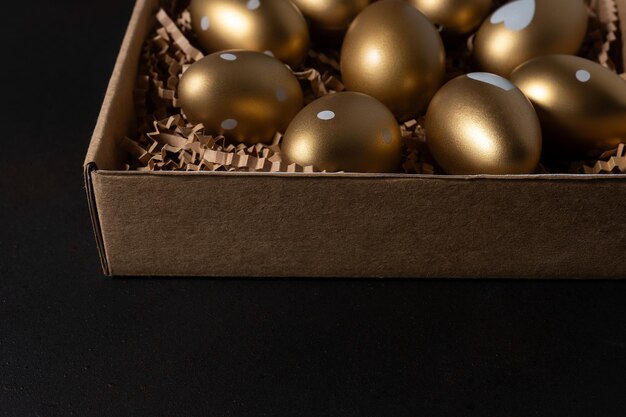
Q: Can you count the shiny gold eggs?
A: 9